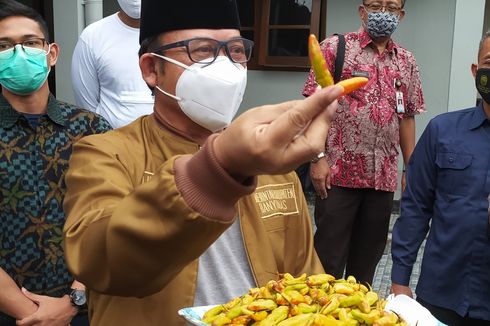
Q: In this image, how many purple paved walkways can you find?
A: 0